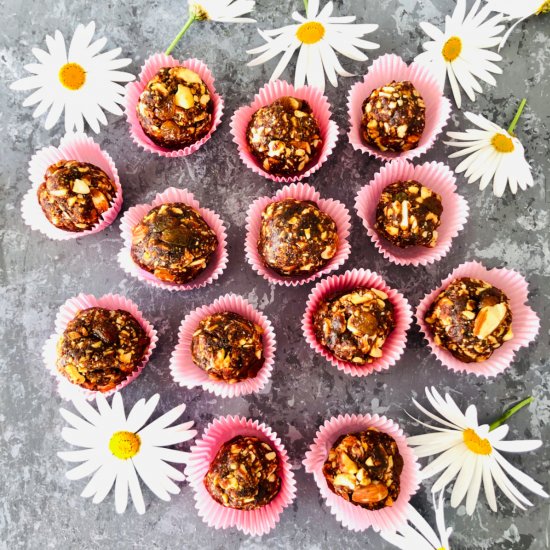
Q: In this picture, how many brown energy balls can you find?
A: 13